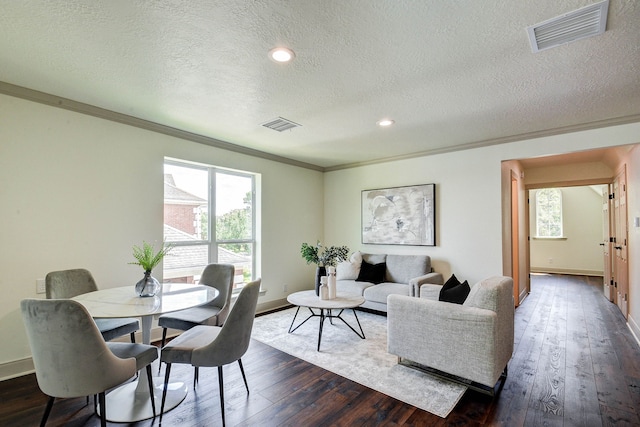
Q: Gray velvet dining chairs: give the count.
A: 4